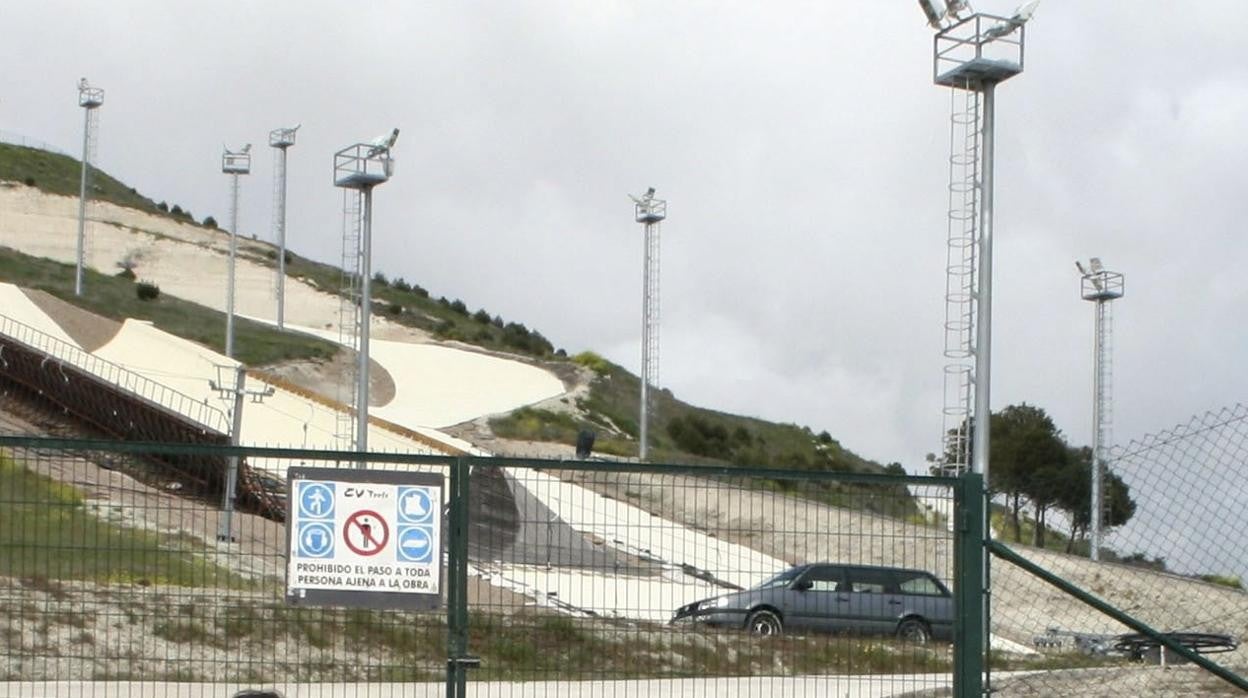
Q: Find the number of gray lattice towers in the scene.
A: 7